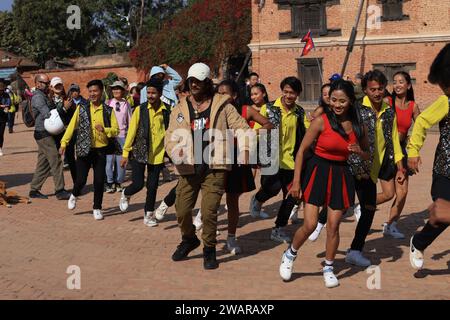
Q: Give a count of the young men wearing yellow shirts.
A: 5